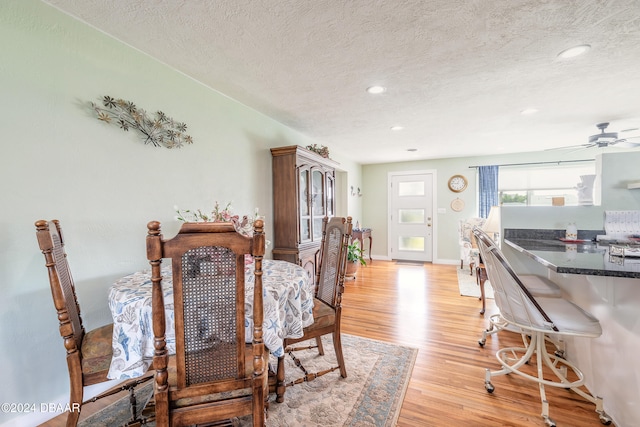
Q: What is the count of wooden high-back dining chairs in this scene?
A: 3